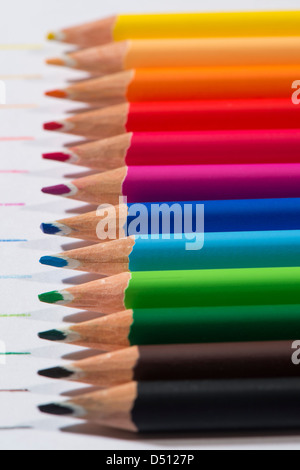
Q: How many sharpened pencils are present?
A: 12